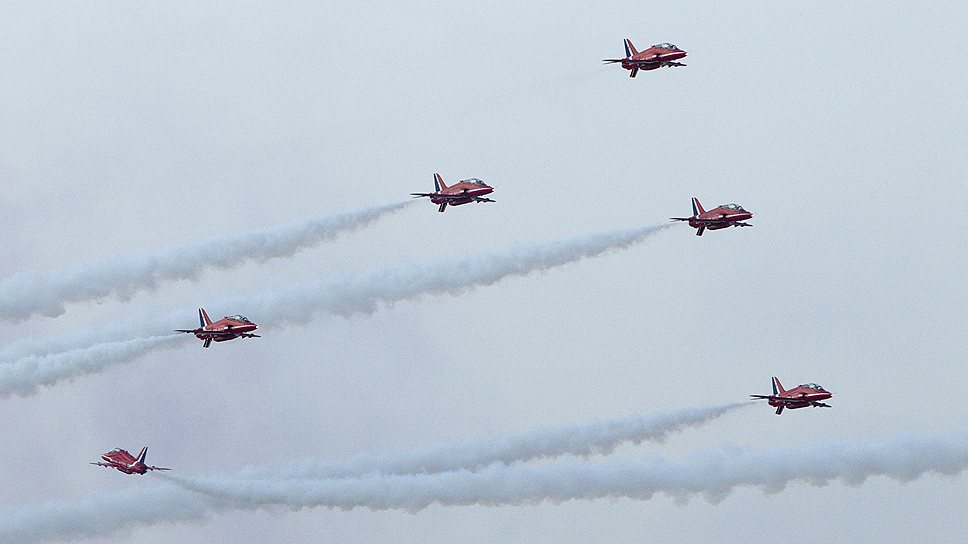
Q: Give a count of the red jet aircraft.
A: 6